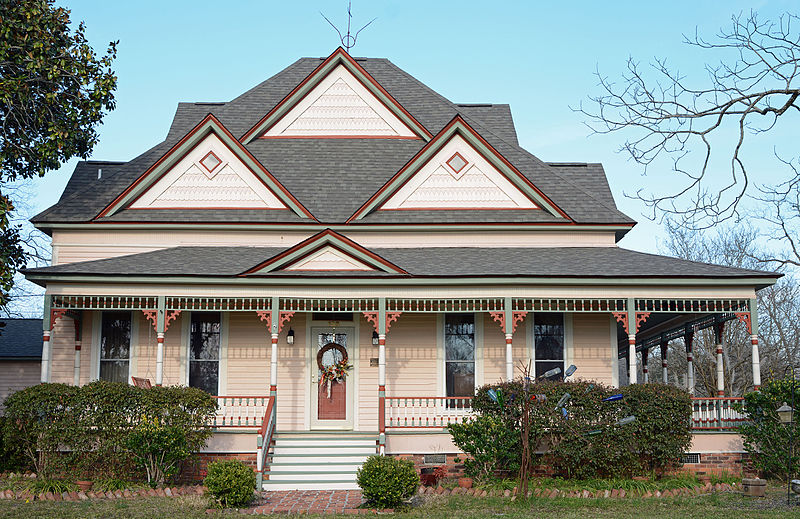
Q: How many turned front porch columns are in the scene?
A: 7